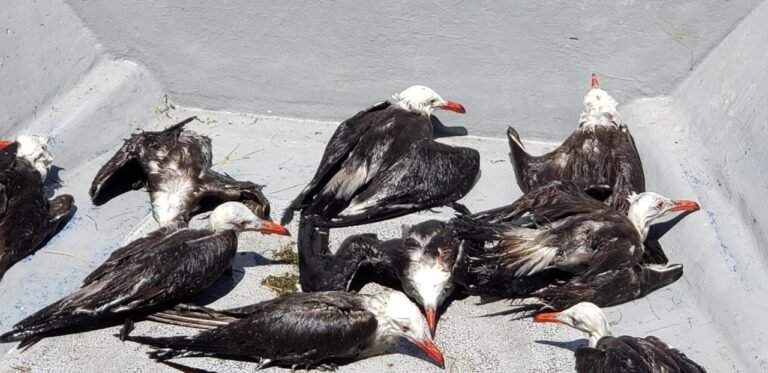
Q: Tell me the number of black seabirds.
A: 9